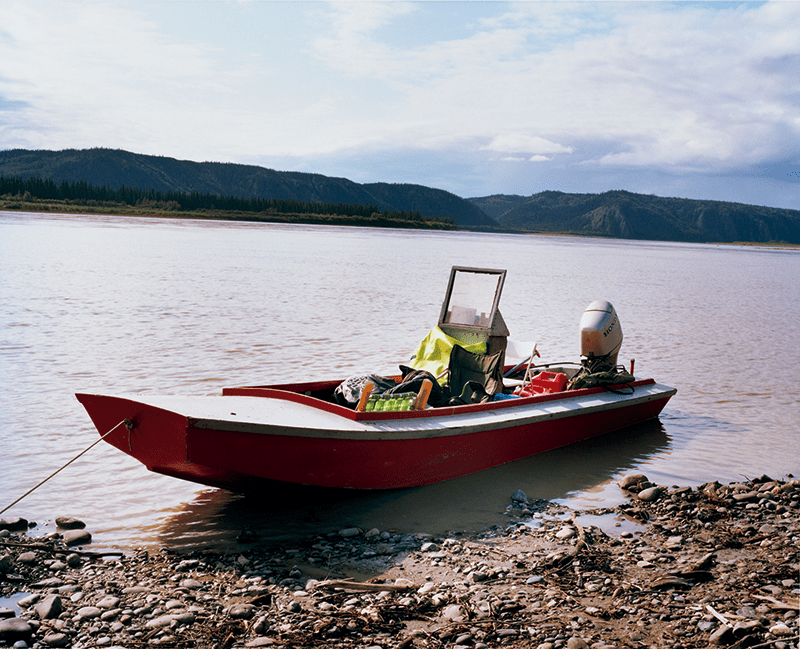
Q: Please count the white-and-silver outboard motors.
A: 1